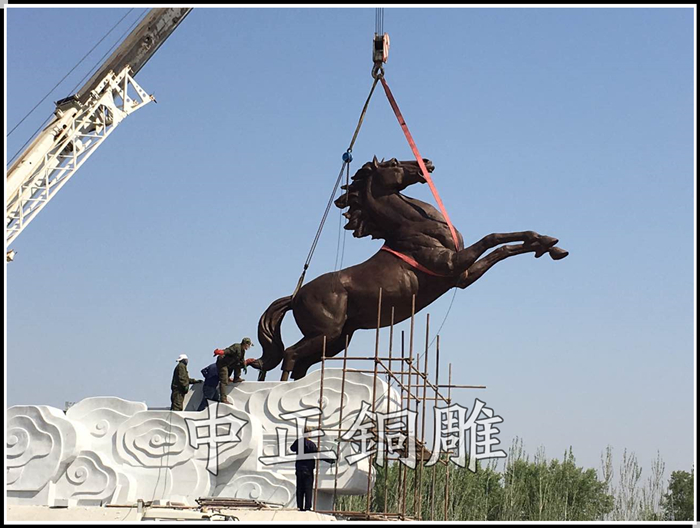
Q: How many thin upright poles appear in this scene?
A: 10